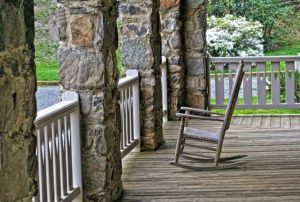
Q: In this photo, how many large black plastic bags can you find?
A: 0